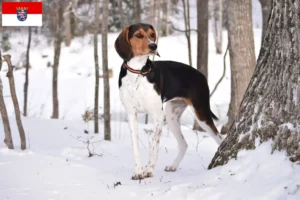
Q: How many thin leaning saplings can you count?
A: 2